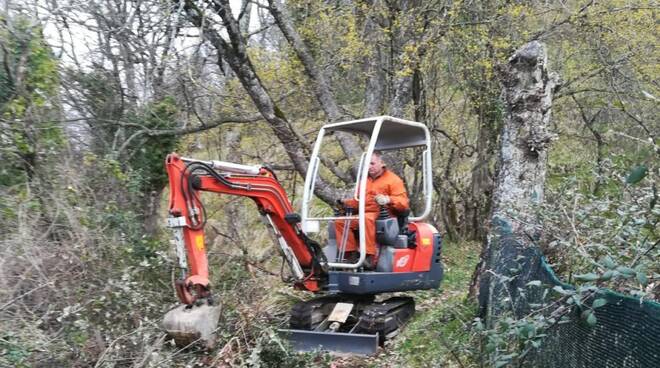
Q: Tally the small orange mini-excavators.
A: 1